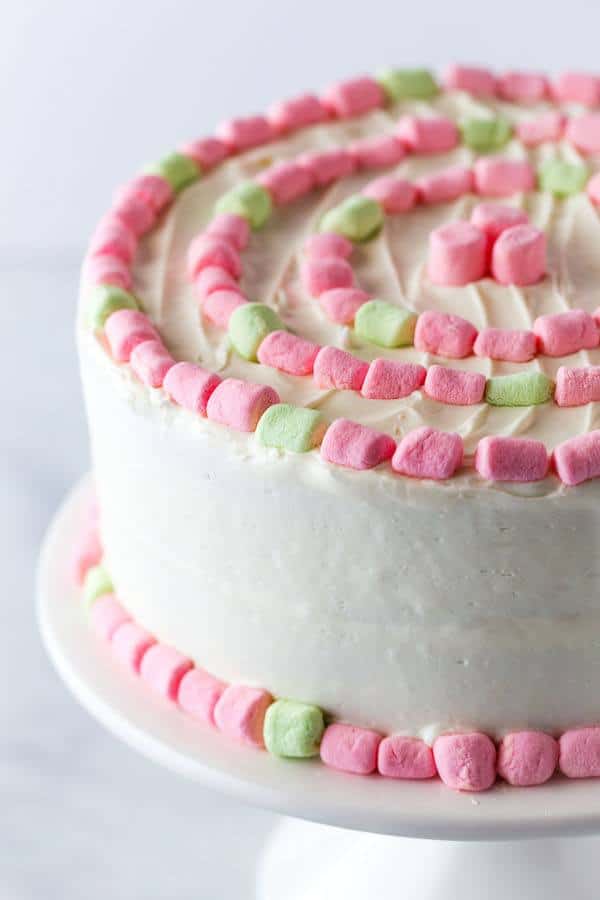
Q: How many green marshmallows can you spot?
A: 13